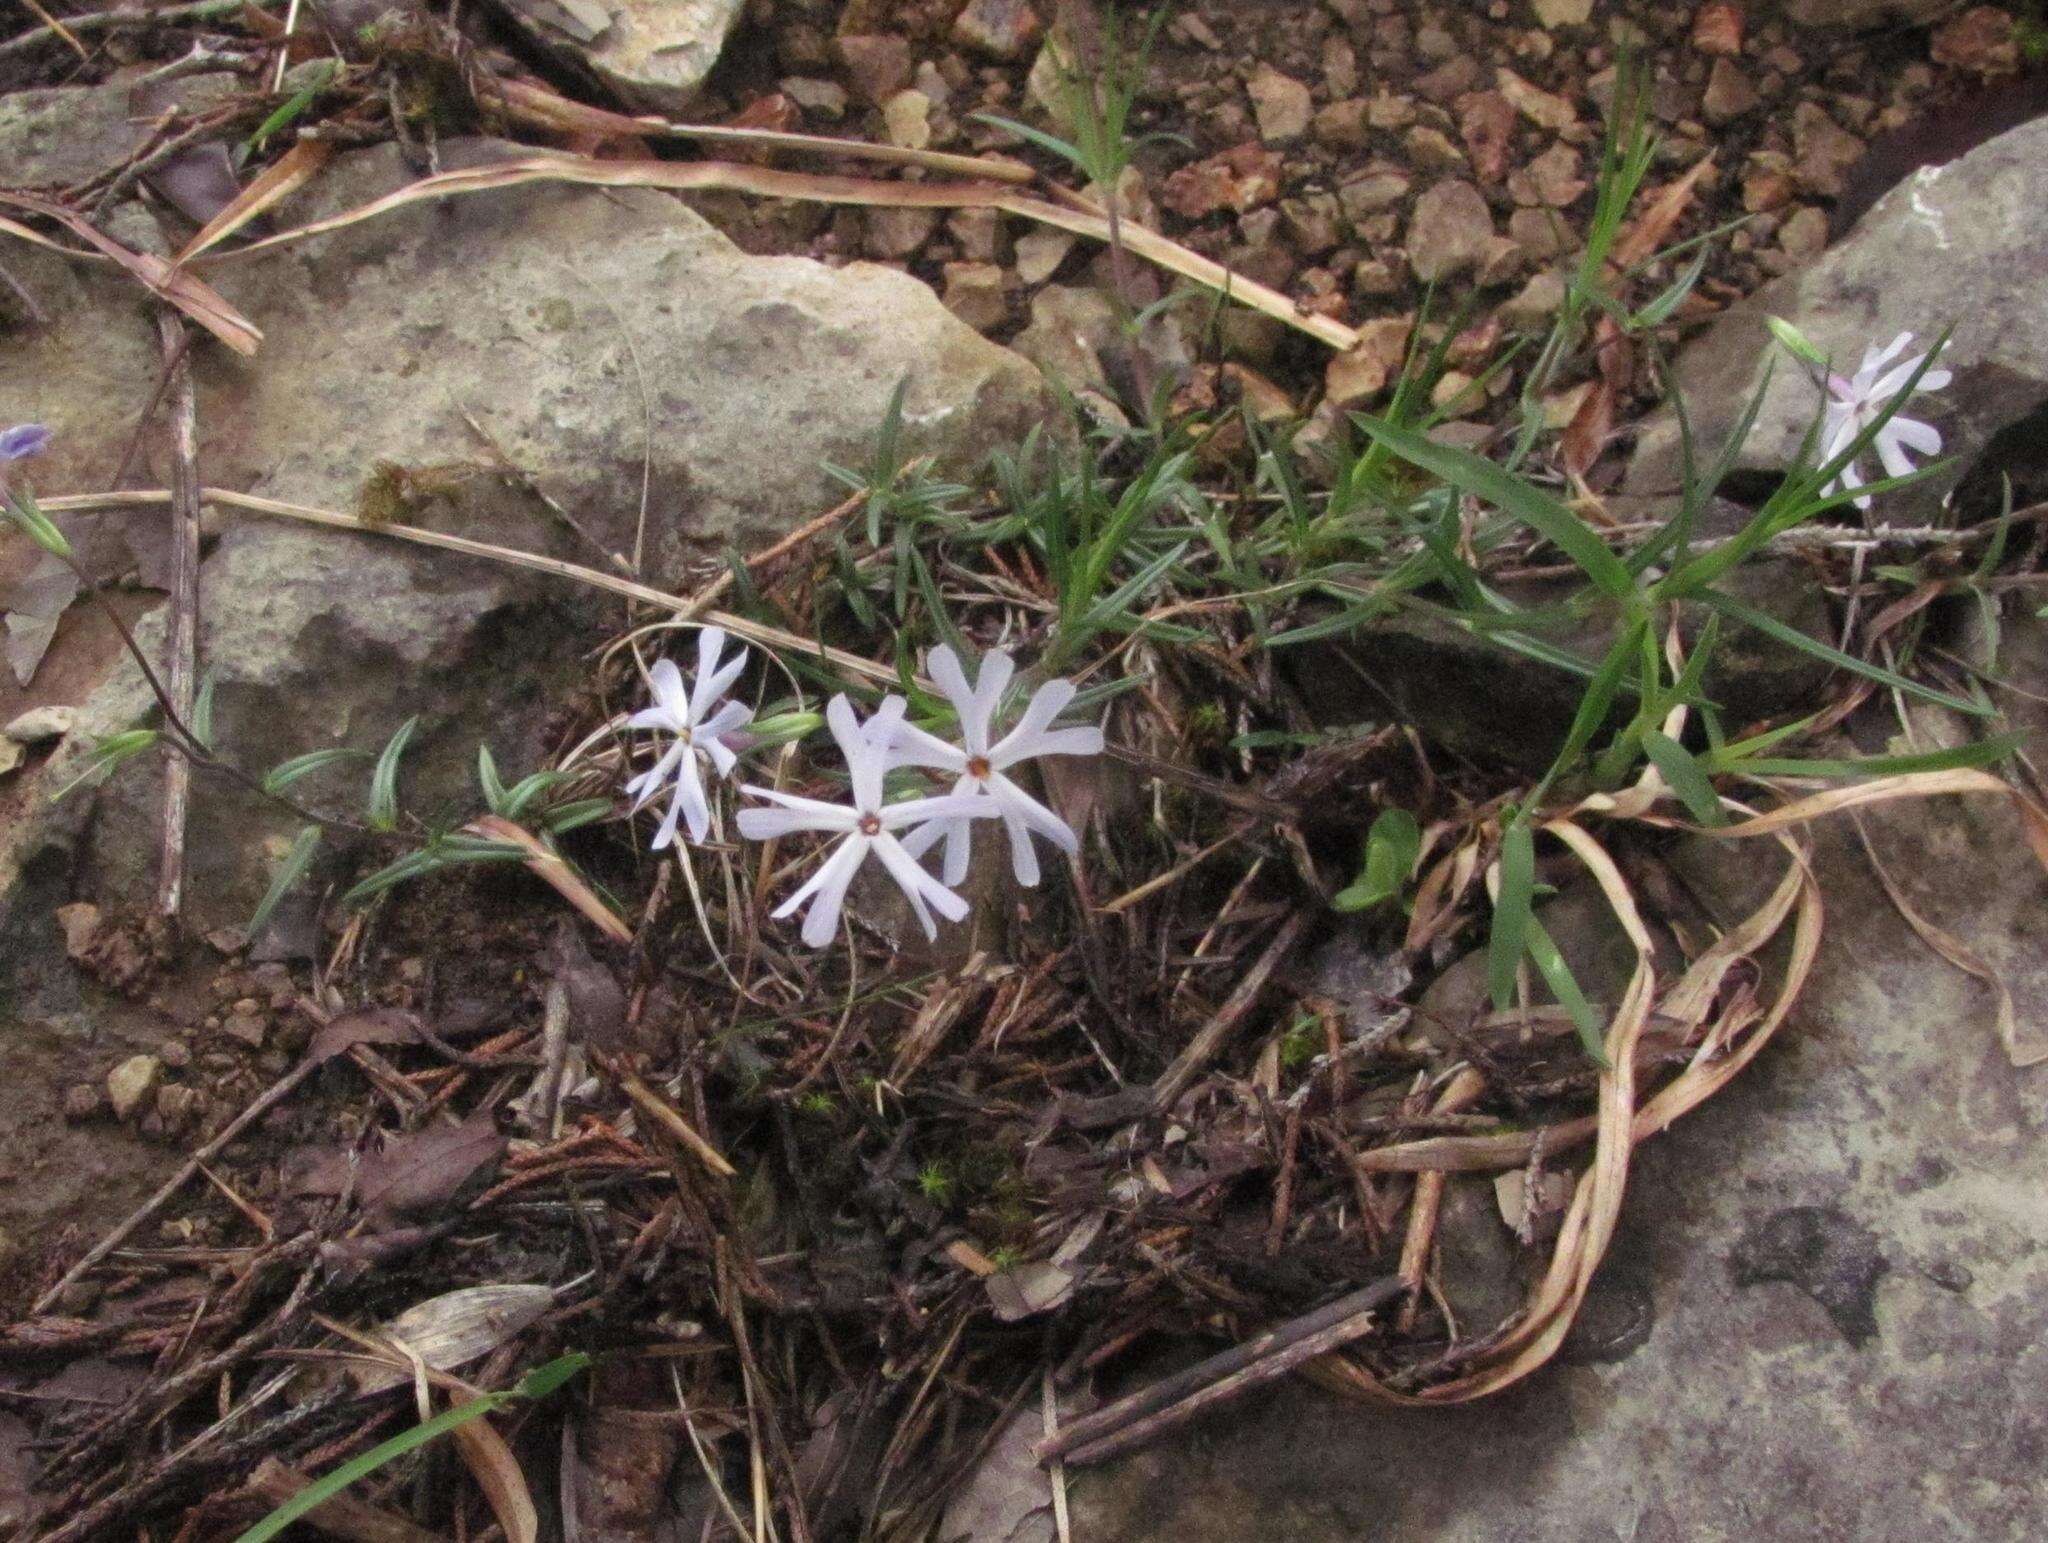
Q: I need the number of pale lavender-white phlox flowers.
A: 4